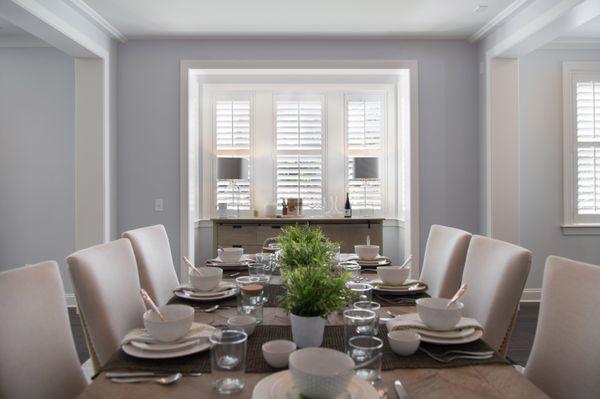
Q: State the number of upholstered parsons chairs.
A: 6